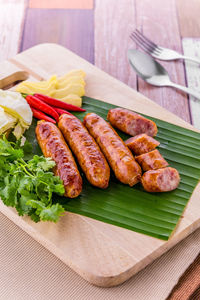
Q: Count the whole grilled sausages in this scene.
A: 3